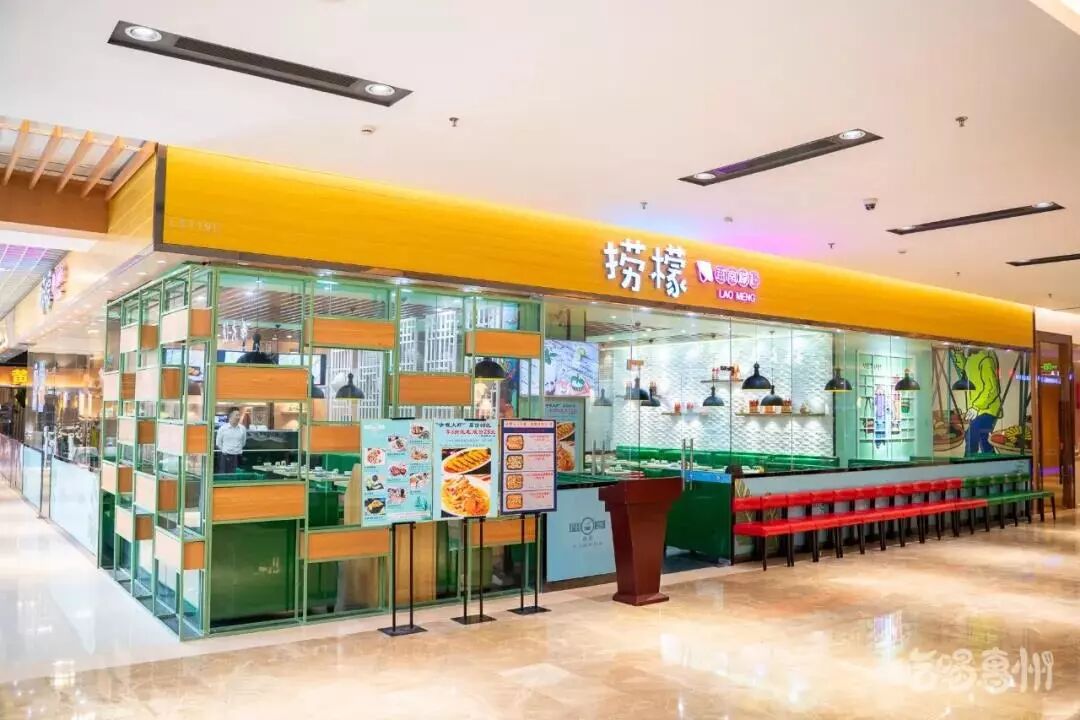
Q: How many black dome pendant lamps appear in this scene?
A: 13